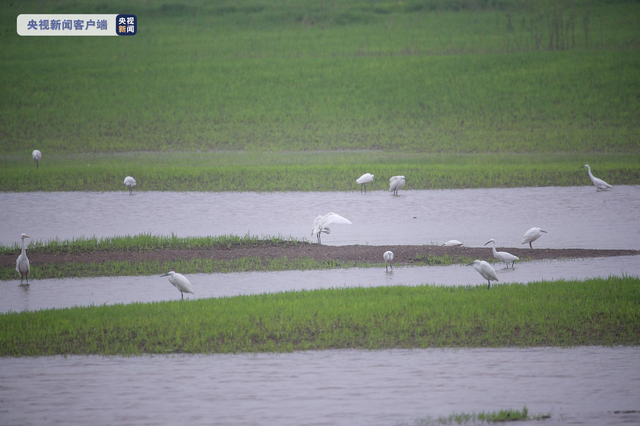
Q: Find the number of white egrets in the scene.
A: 13